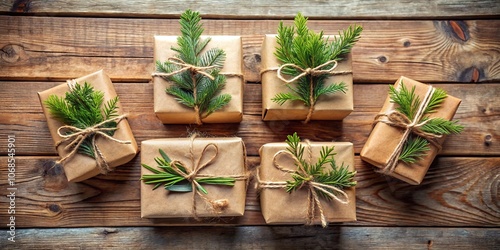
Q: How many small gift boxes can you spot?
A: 6